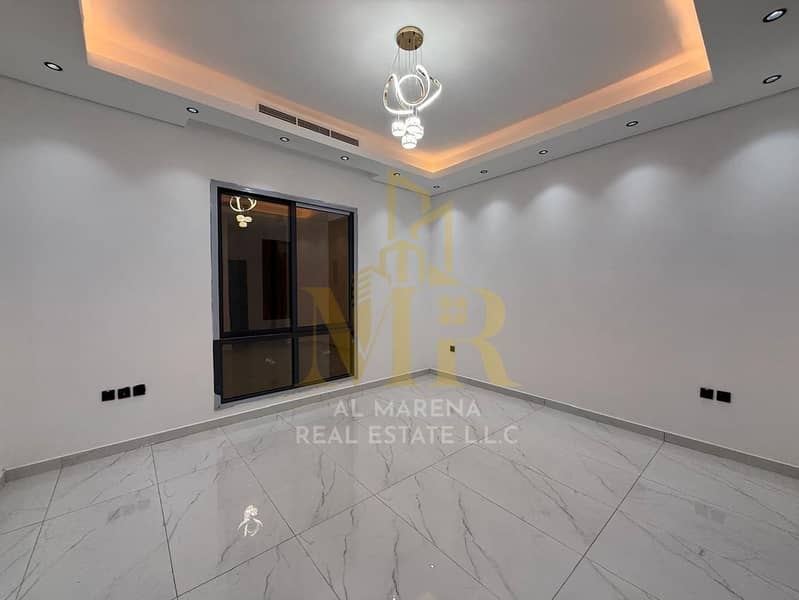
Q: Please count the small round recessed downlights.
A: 11